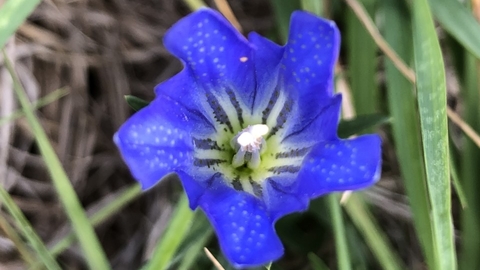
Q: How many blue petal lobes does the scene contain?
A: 5